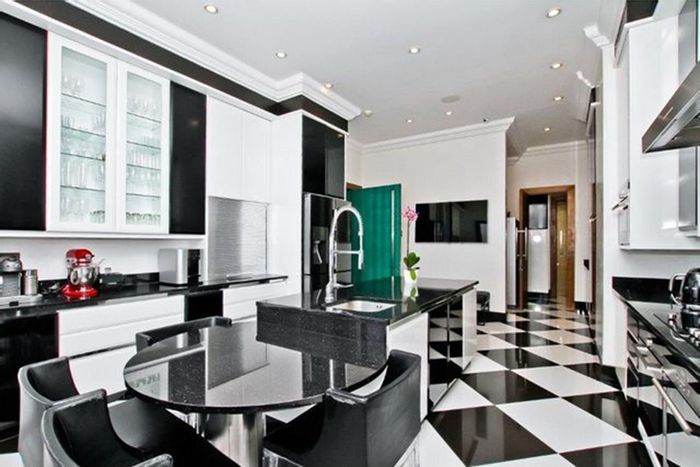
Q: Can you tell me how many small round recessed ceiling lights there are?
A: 10